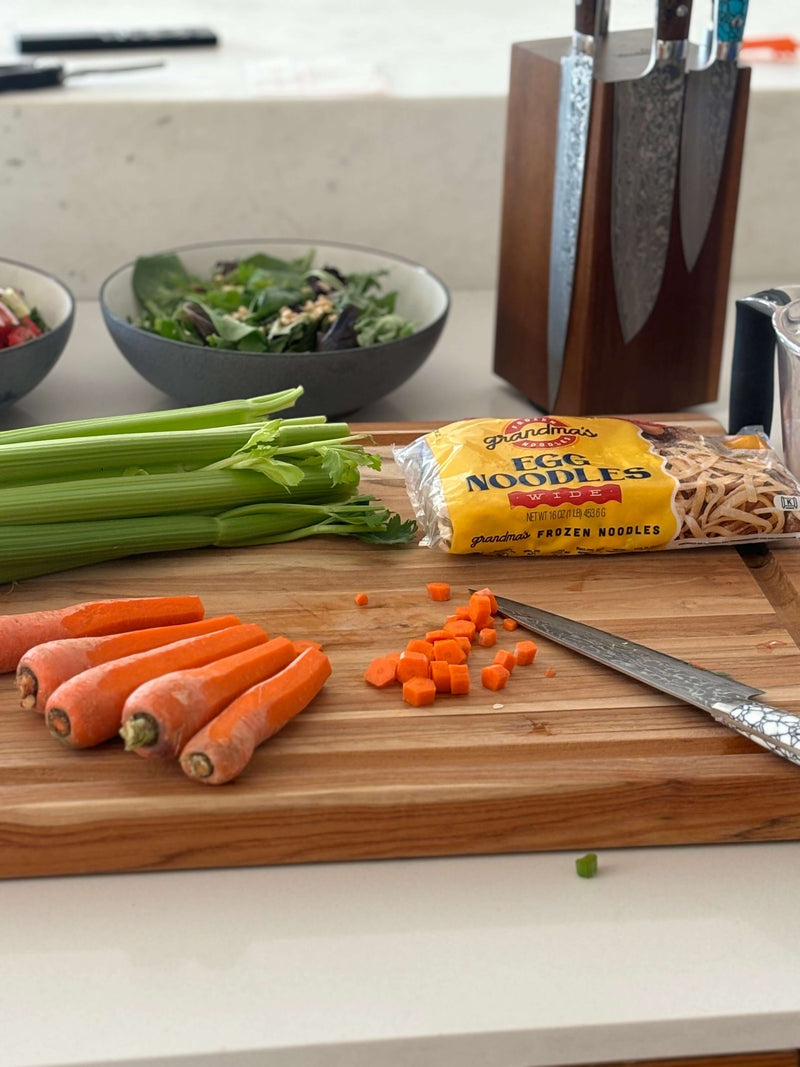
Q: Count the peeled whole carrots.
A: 5